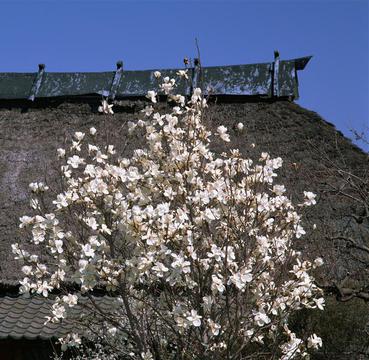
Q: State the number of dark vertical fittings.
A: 4